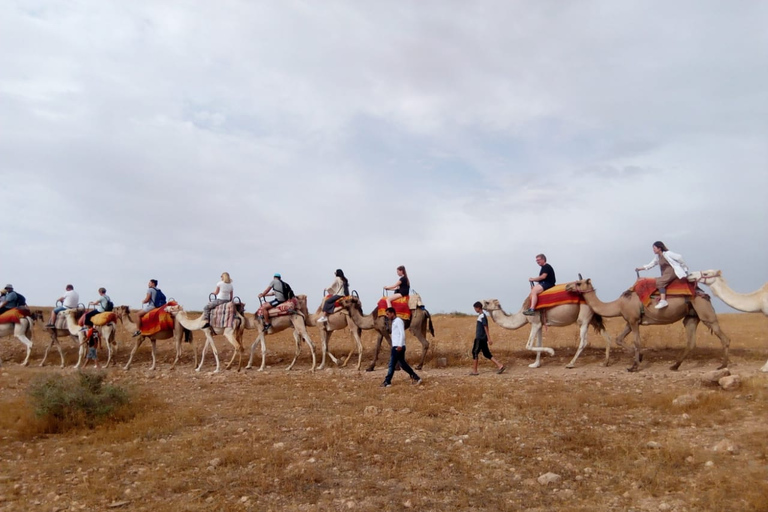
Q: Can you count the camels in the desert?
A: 11